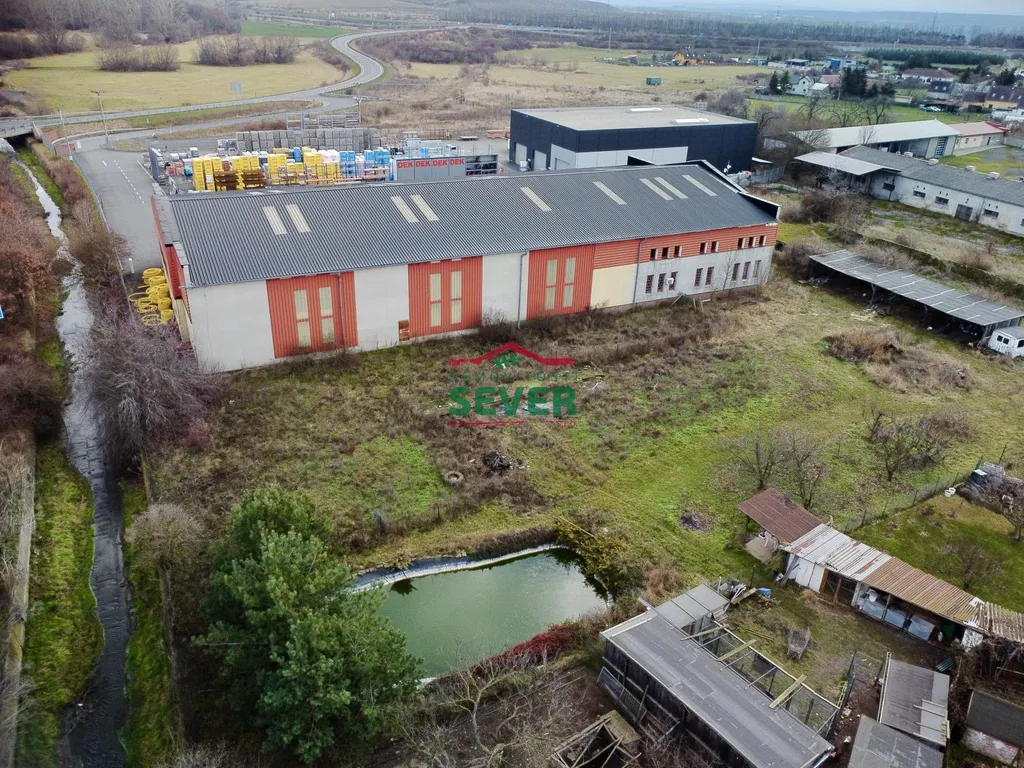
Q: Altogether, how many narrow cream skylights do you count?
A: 9